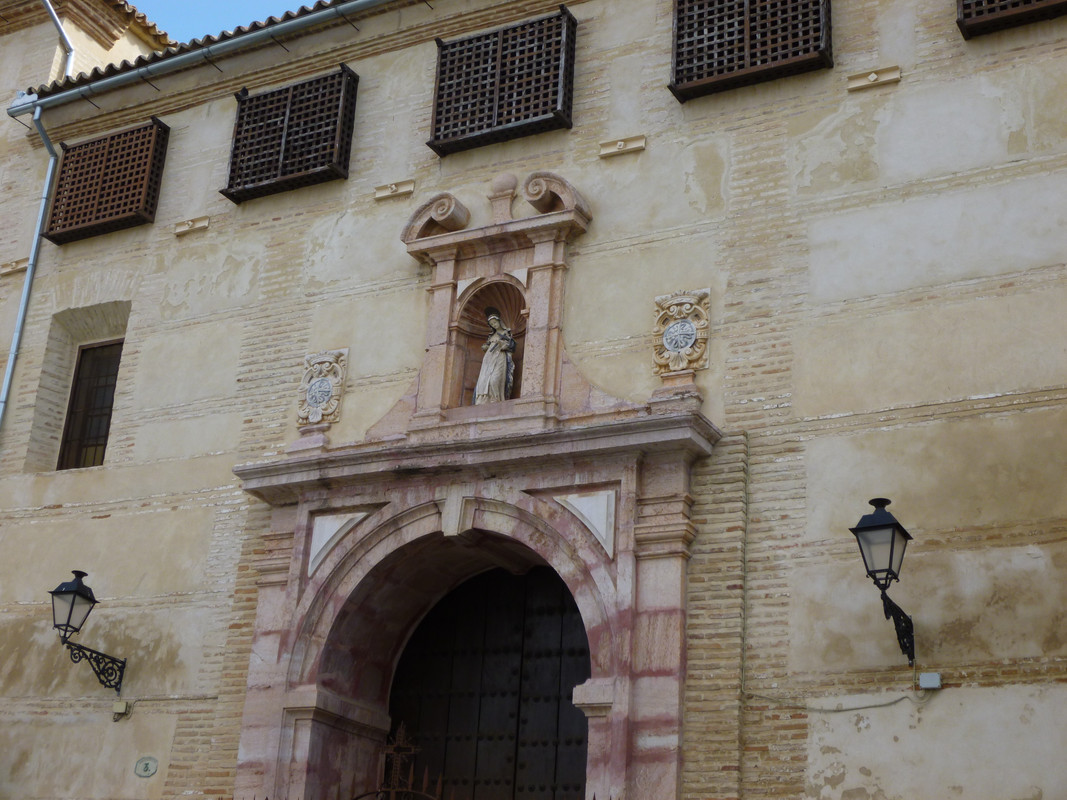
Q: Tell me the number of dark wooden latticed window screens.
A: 5